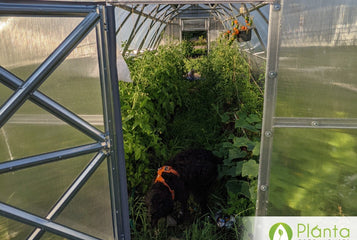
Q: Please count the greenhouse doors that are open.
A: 2